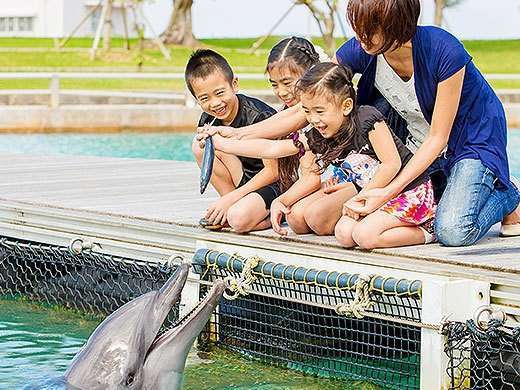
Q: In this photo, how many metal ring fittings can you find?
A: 3